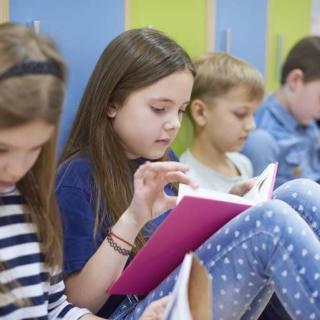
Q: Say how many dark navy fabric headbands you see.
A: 1